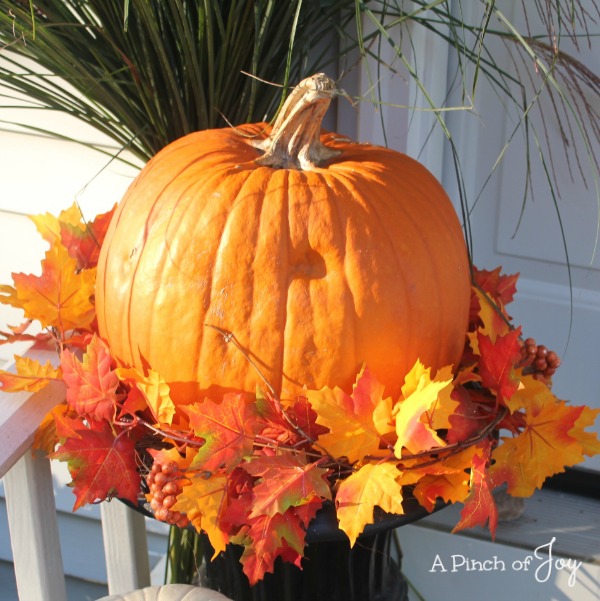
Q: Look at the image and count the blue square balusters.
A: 0